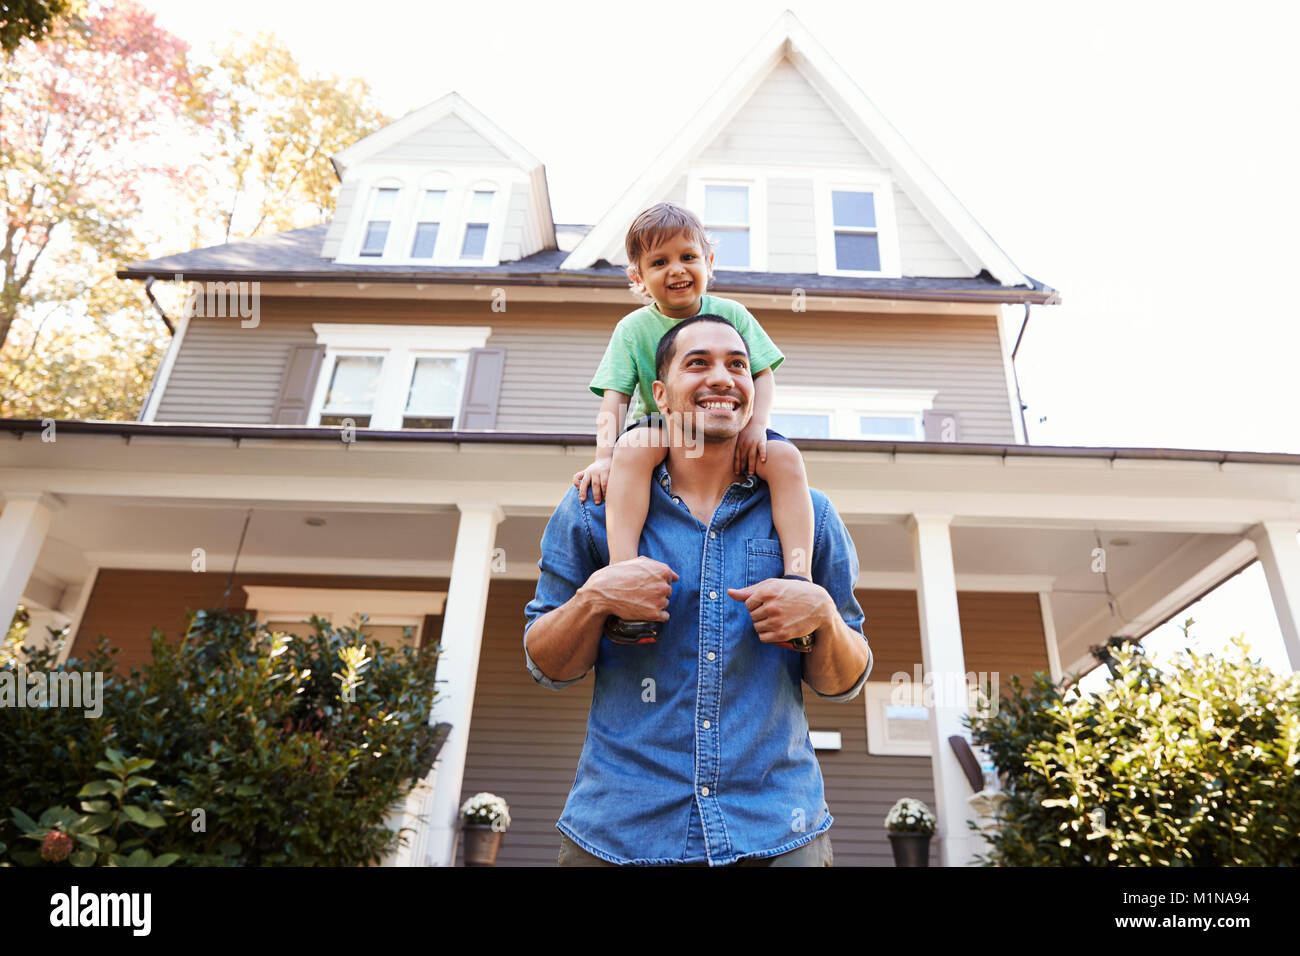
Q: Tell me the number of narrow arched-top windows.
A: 3